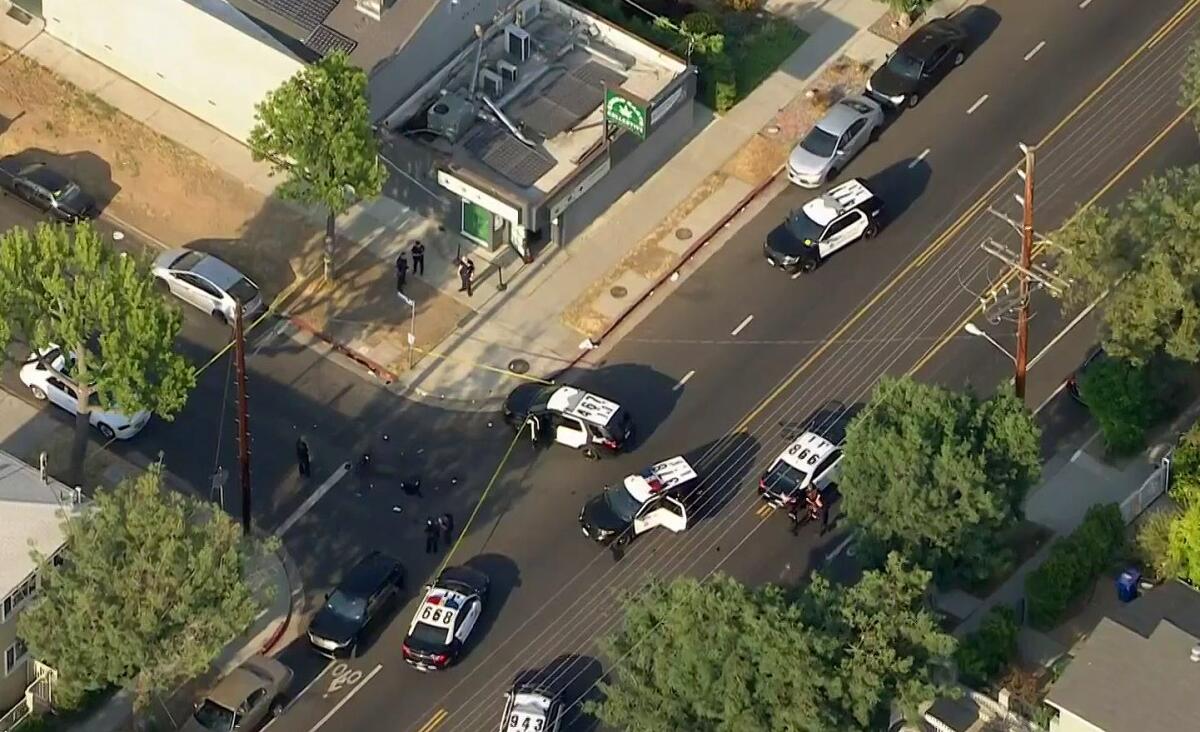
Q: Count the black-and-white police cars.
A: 6